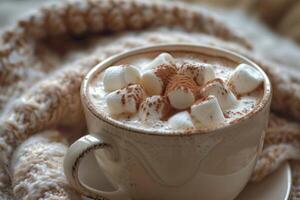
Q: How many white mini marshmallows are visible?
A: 11